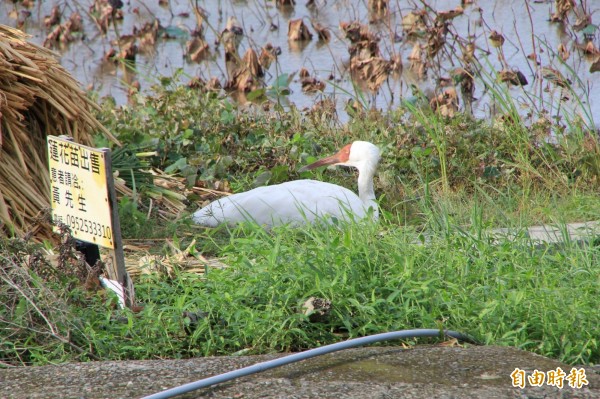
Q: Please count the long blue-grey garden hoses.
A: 1